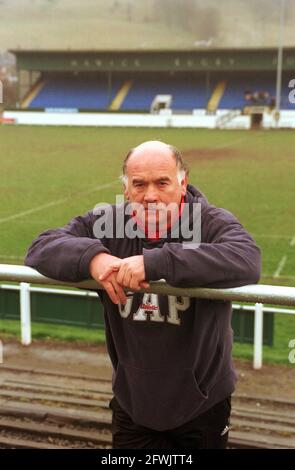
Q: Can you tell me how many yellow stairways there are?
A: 3